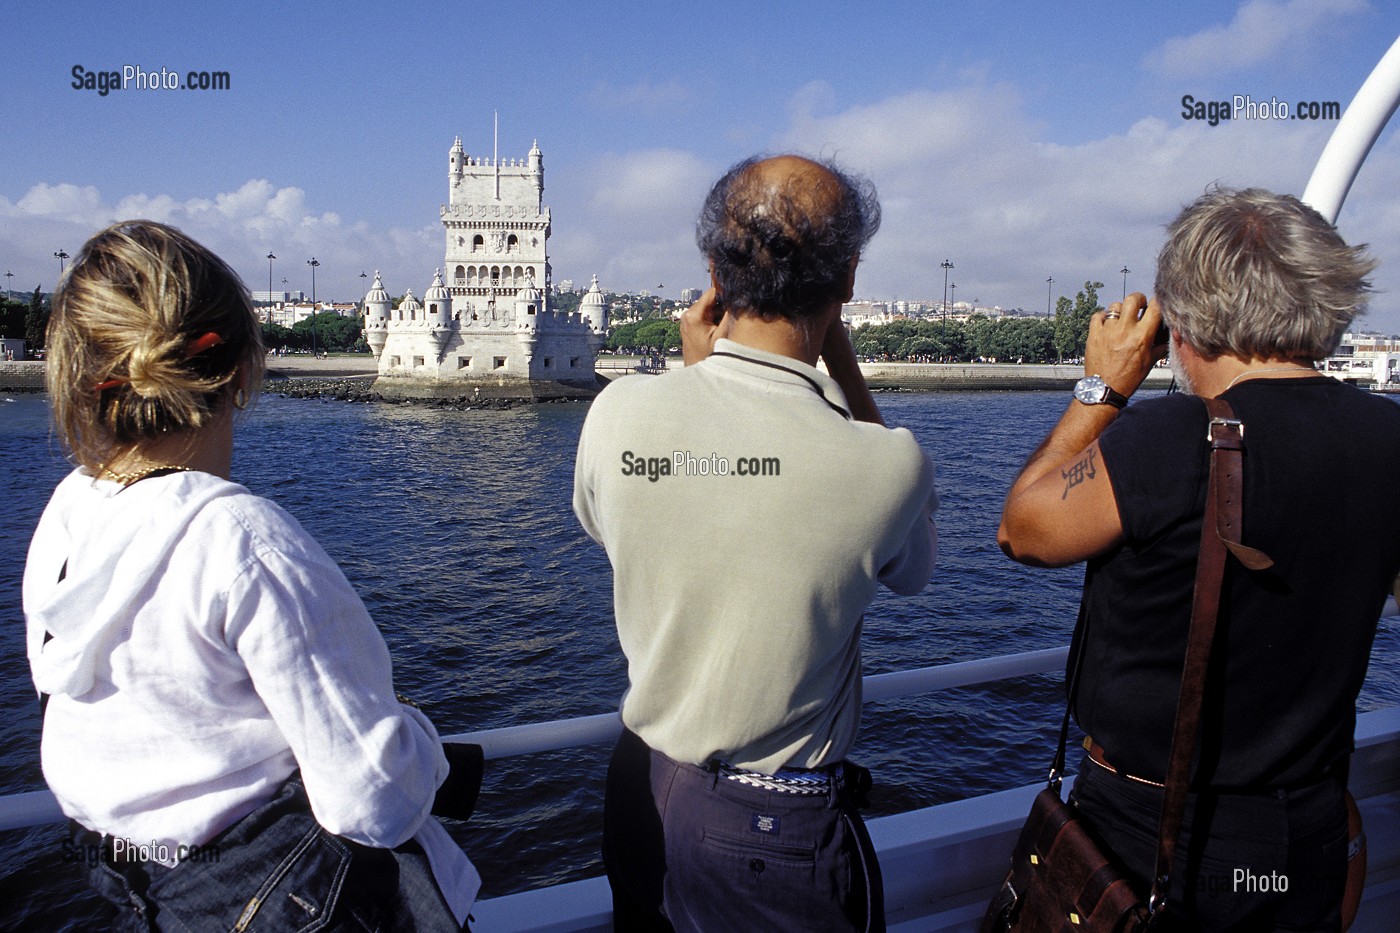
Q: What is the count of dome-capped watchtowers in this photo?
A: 7